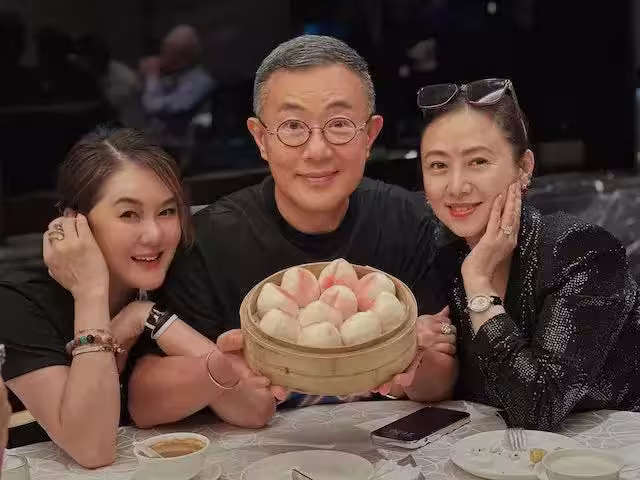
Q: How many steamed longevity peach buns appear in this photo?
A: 10